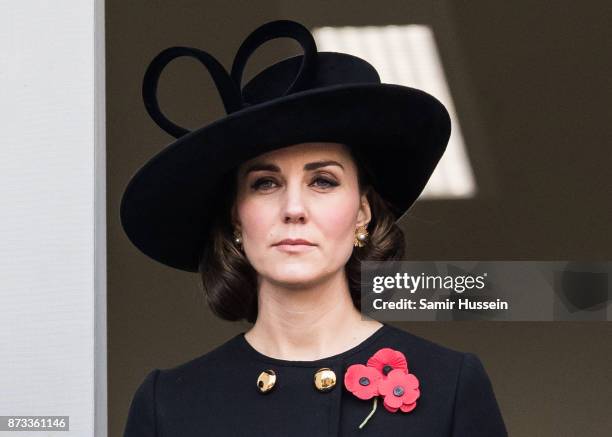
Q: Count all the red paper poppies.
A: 3